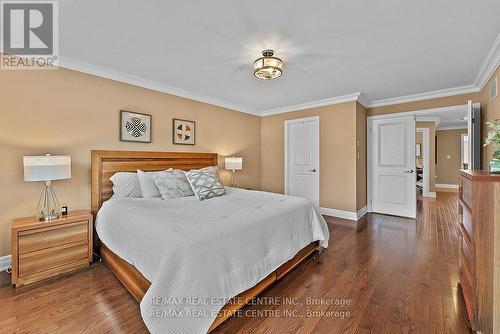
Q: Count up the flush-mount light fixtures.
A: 1